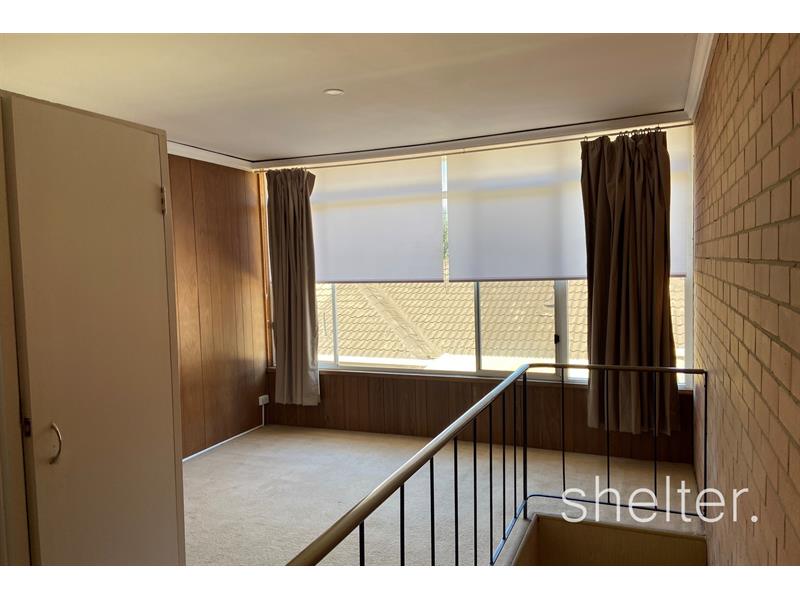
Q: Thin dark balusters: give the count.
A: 13